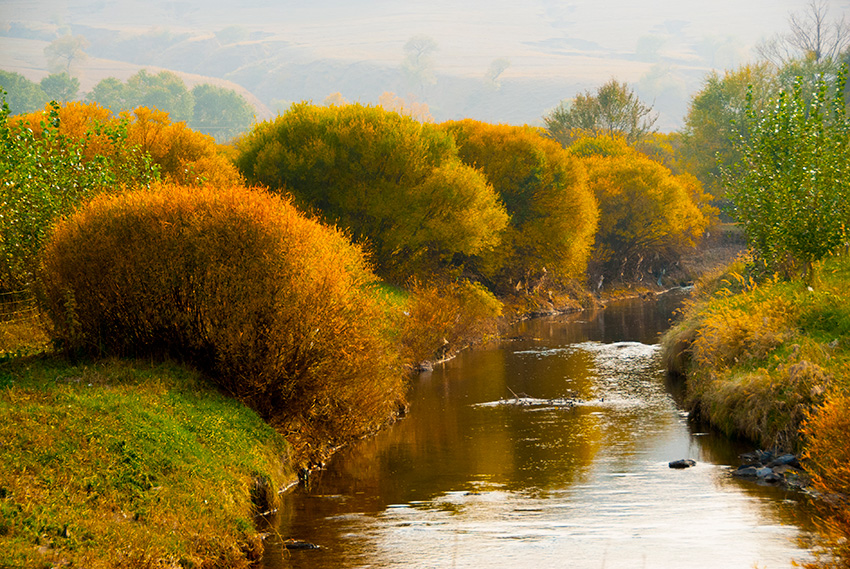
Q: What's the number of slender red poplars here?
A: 0